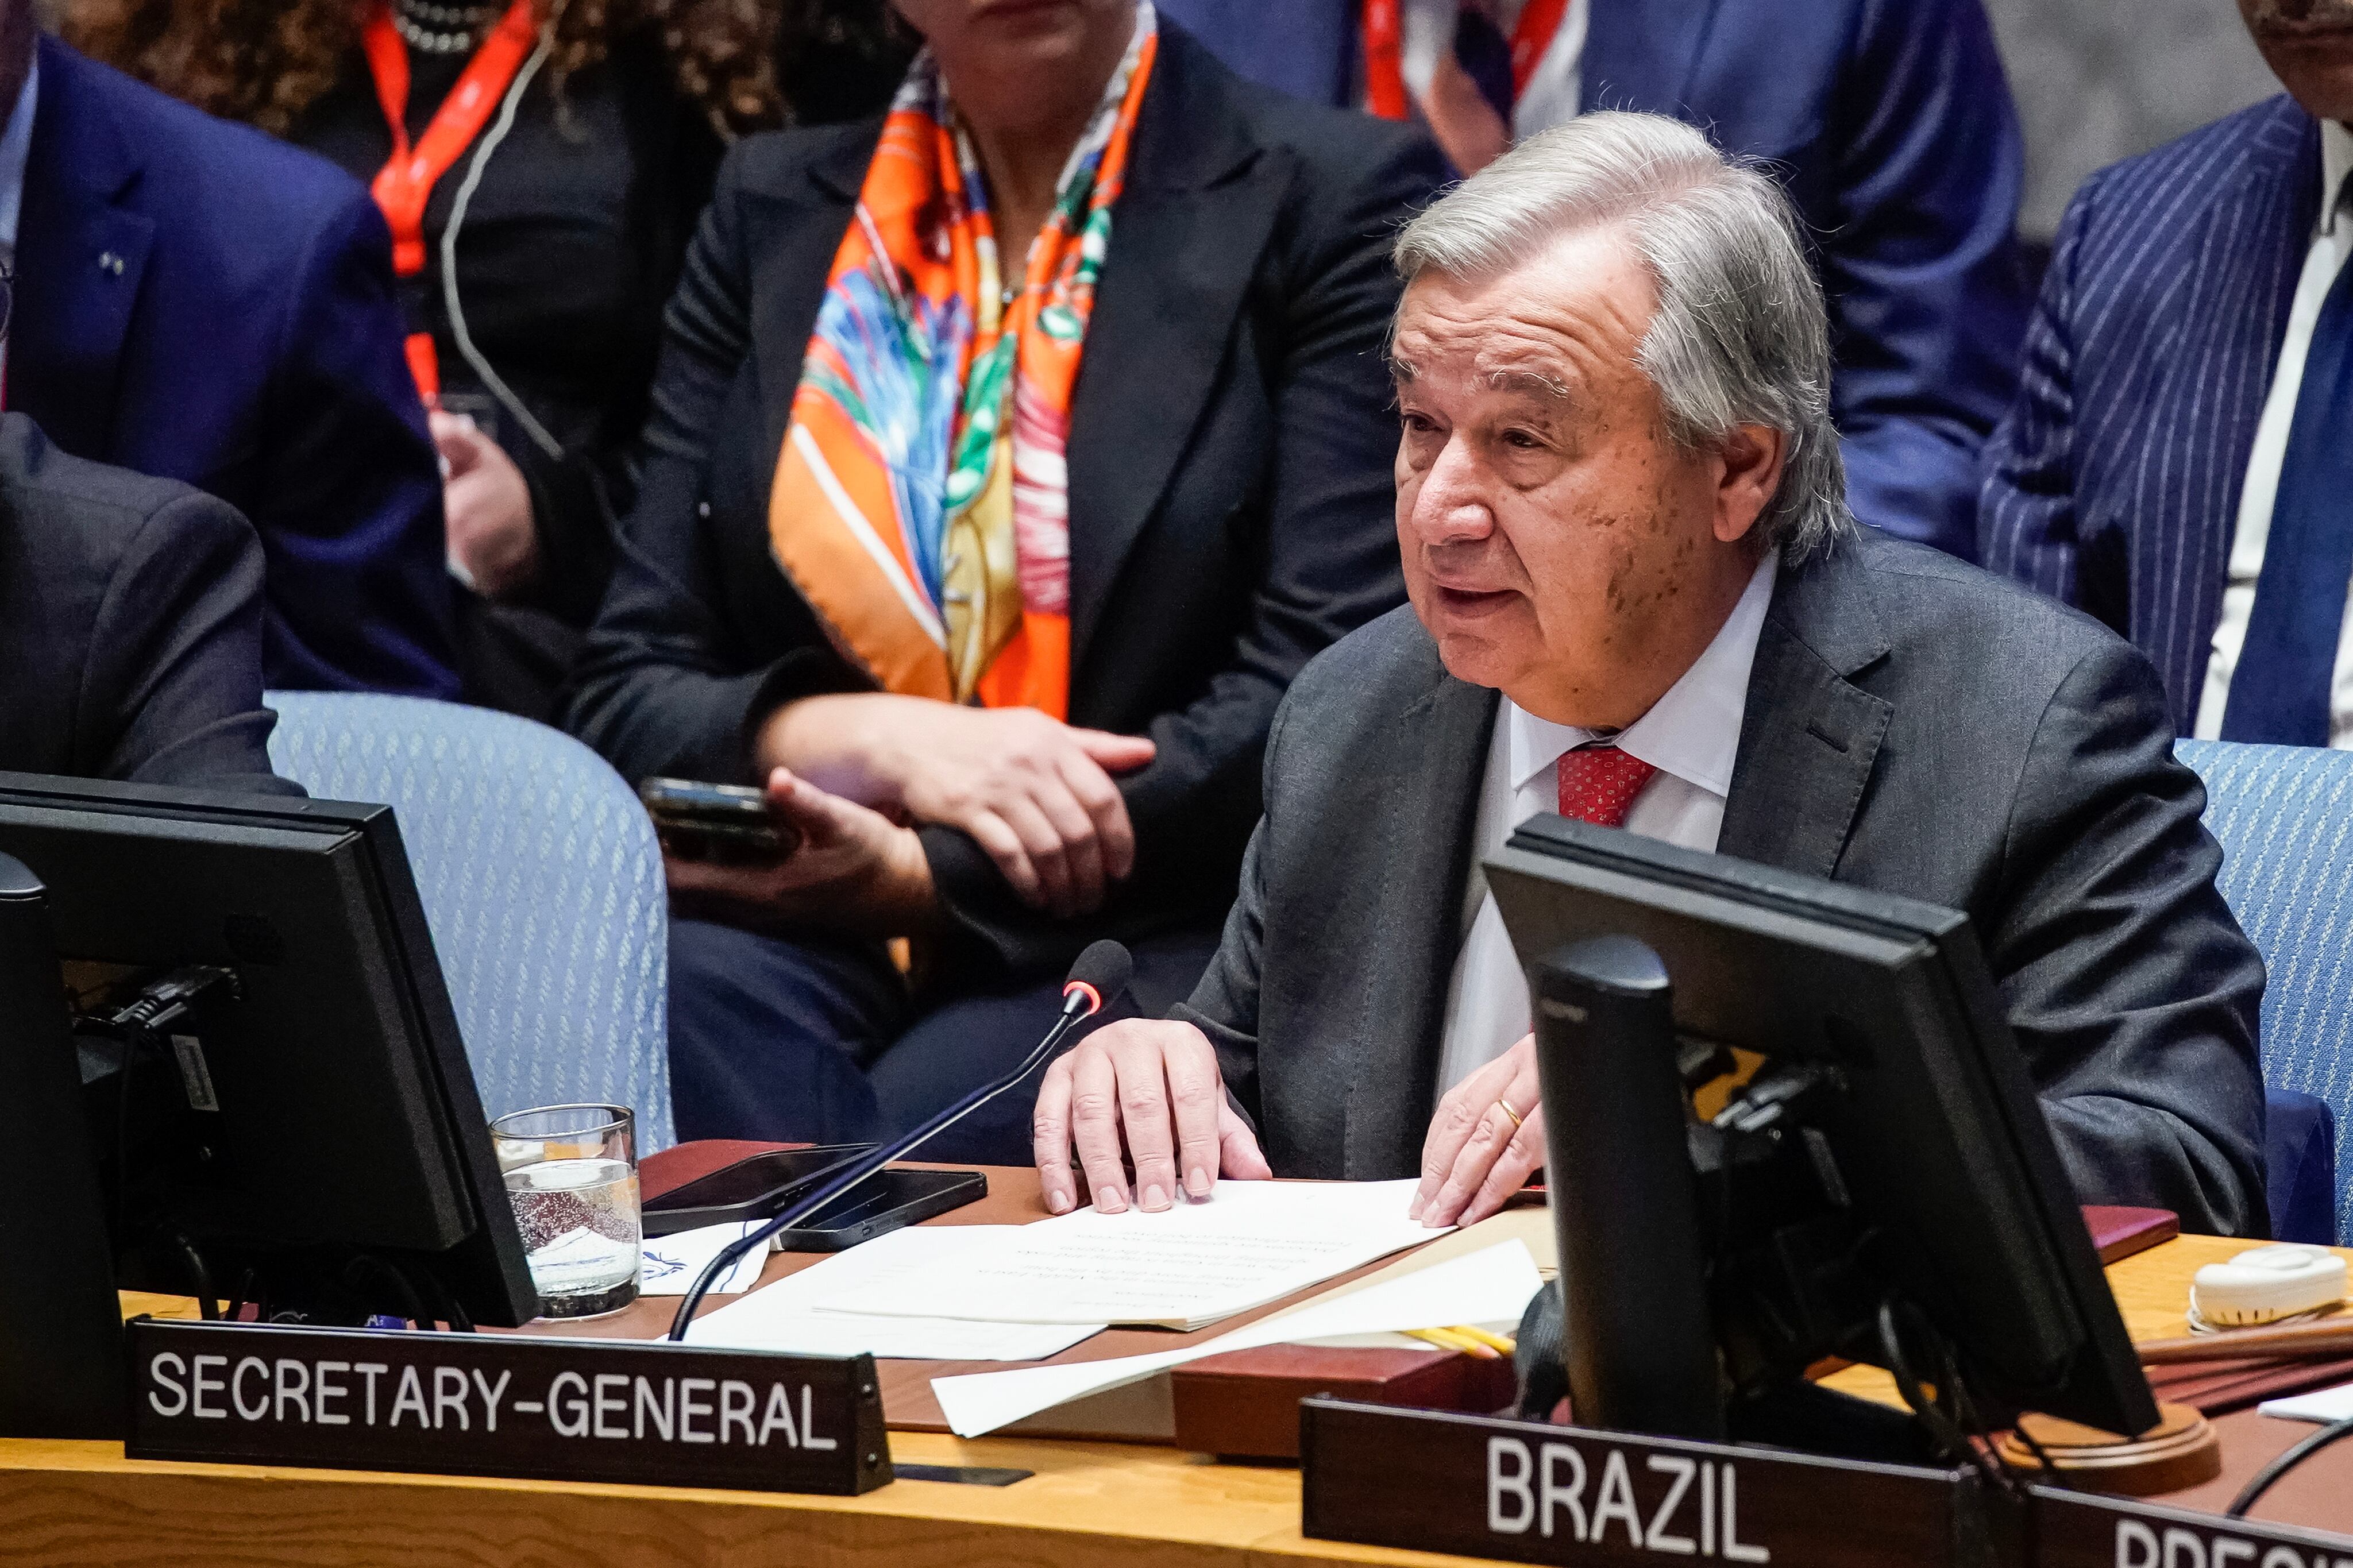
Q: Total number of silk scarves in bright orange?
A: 1